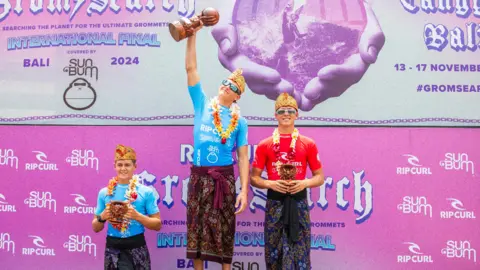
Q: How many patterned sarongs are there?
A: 3